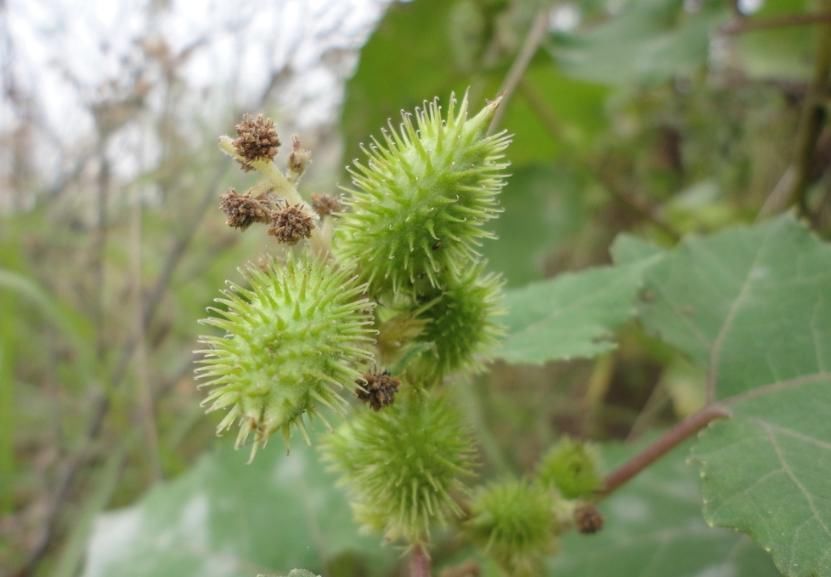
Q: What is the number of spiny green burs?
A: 6